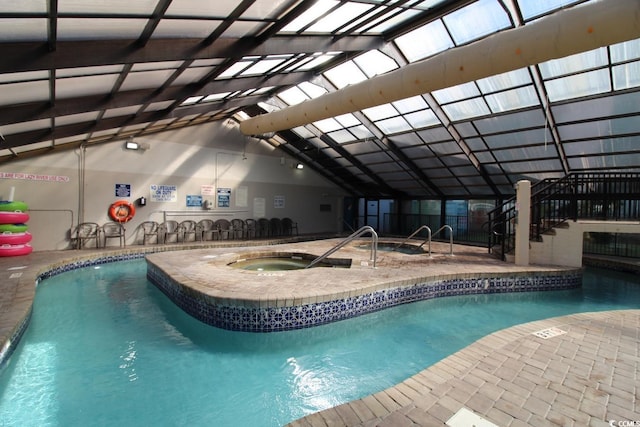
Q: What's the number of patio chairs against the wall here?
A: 12